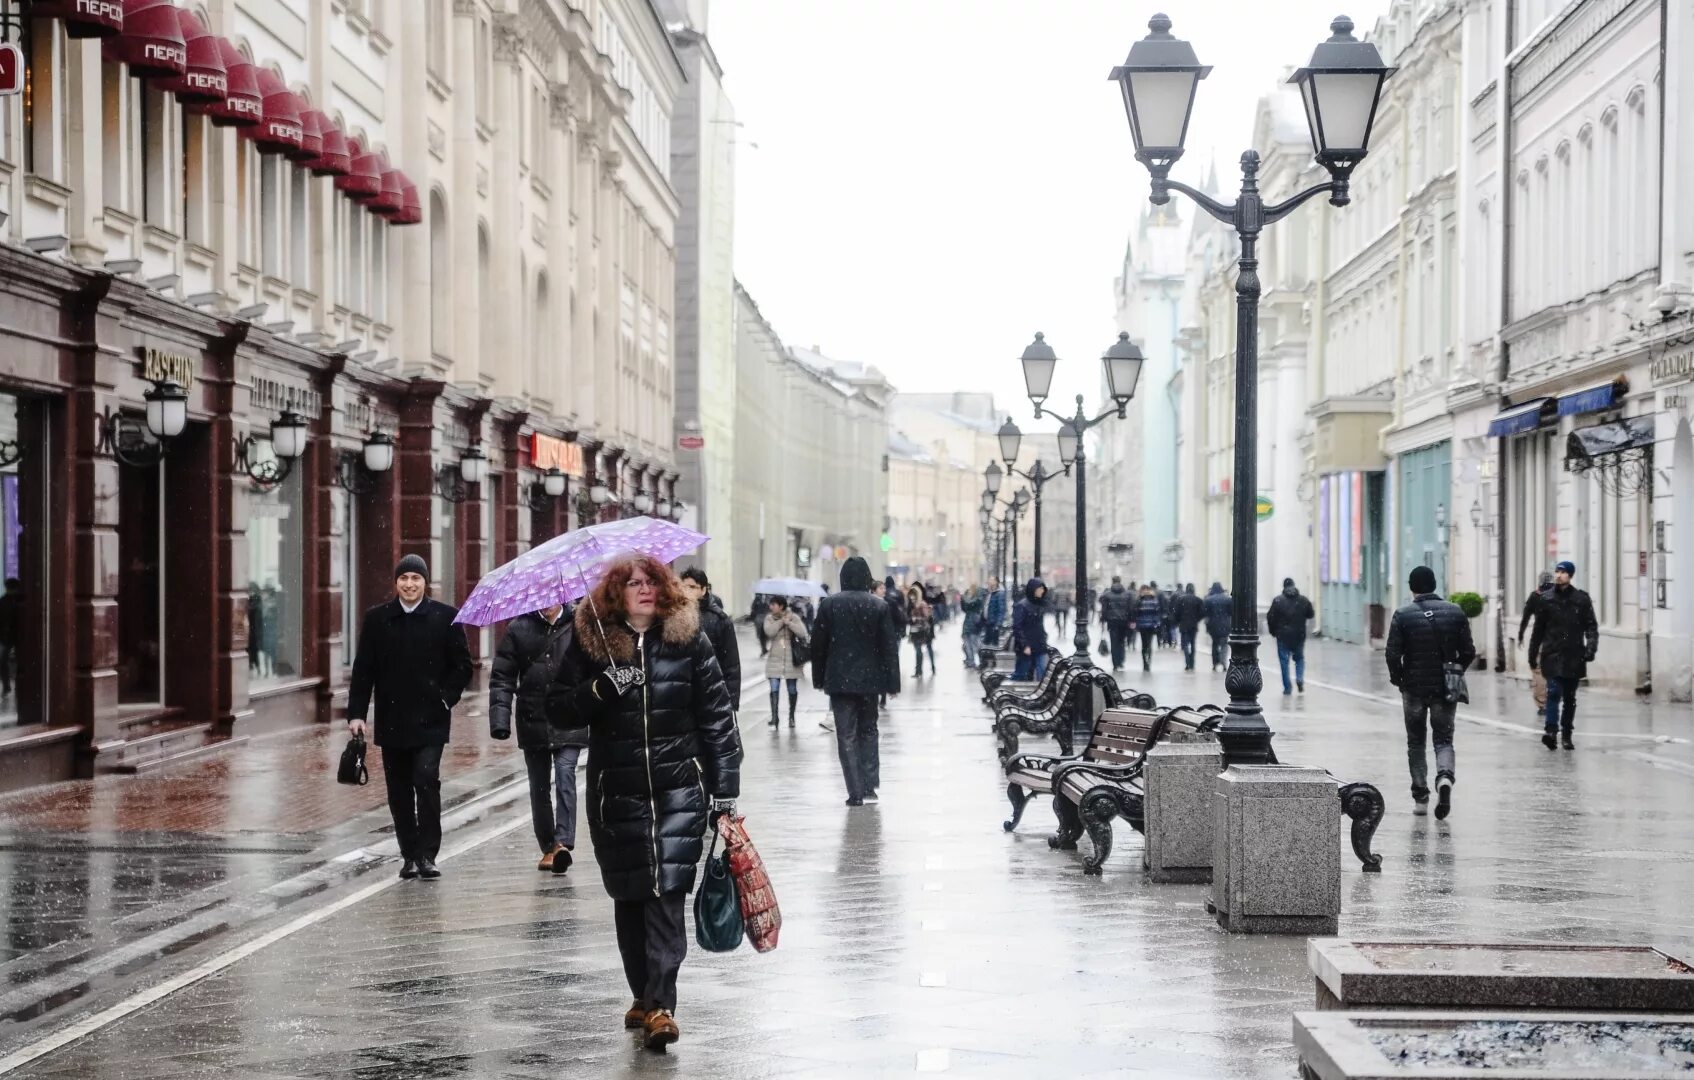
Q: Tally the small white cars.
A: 0